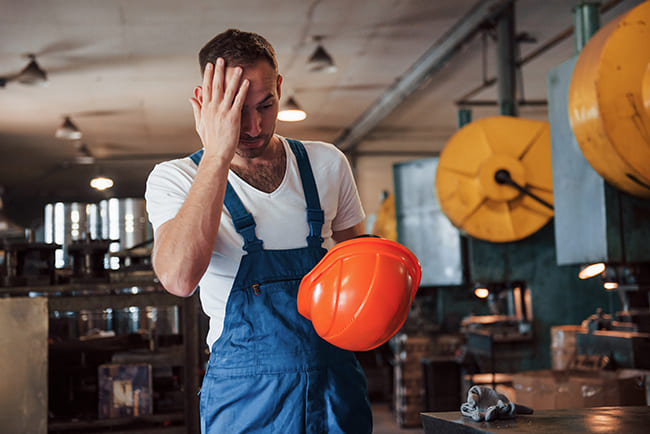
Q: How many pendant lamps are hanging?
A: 6